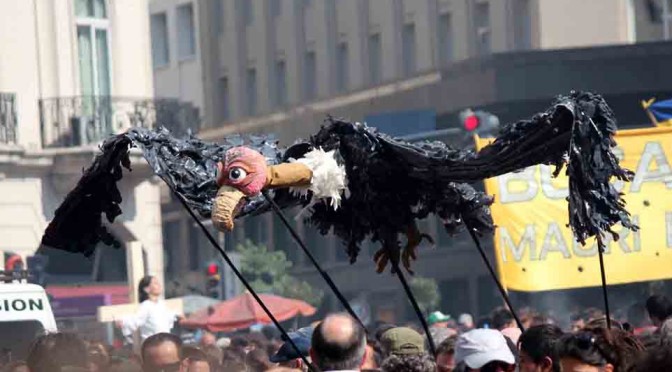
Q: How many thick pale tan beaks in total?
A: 1